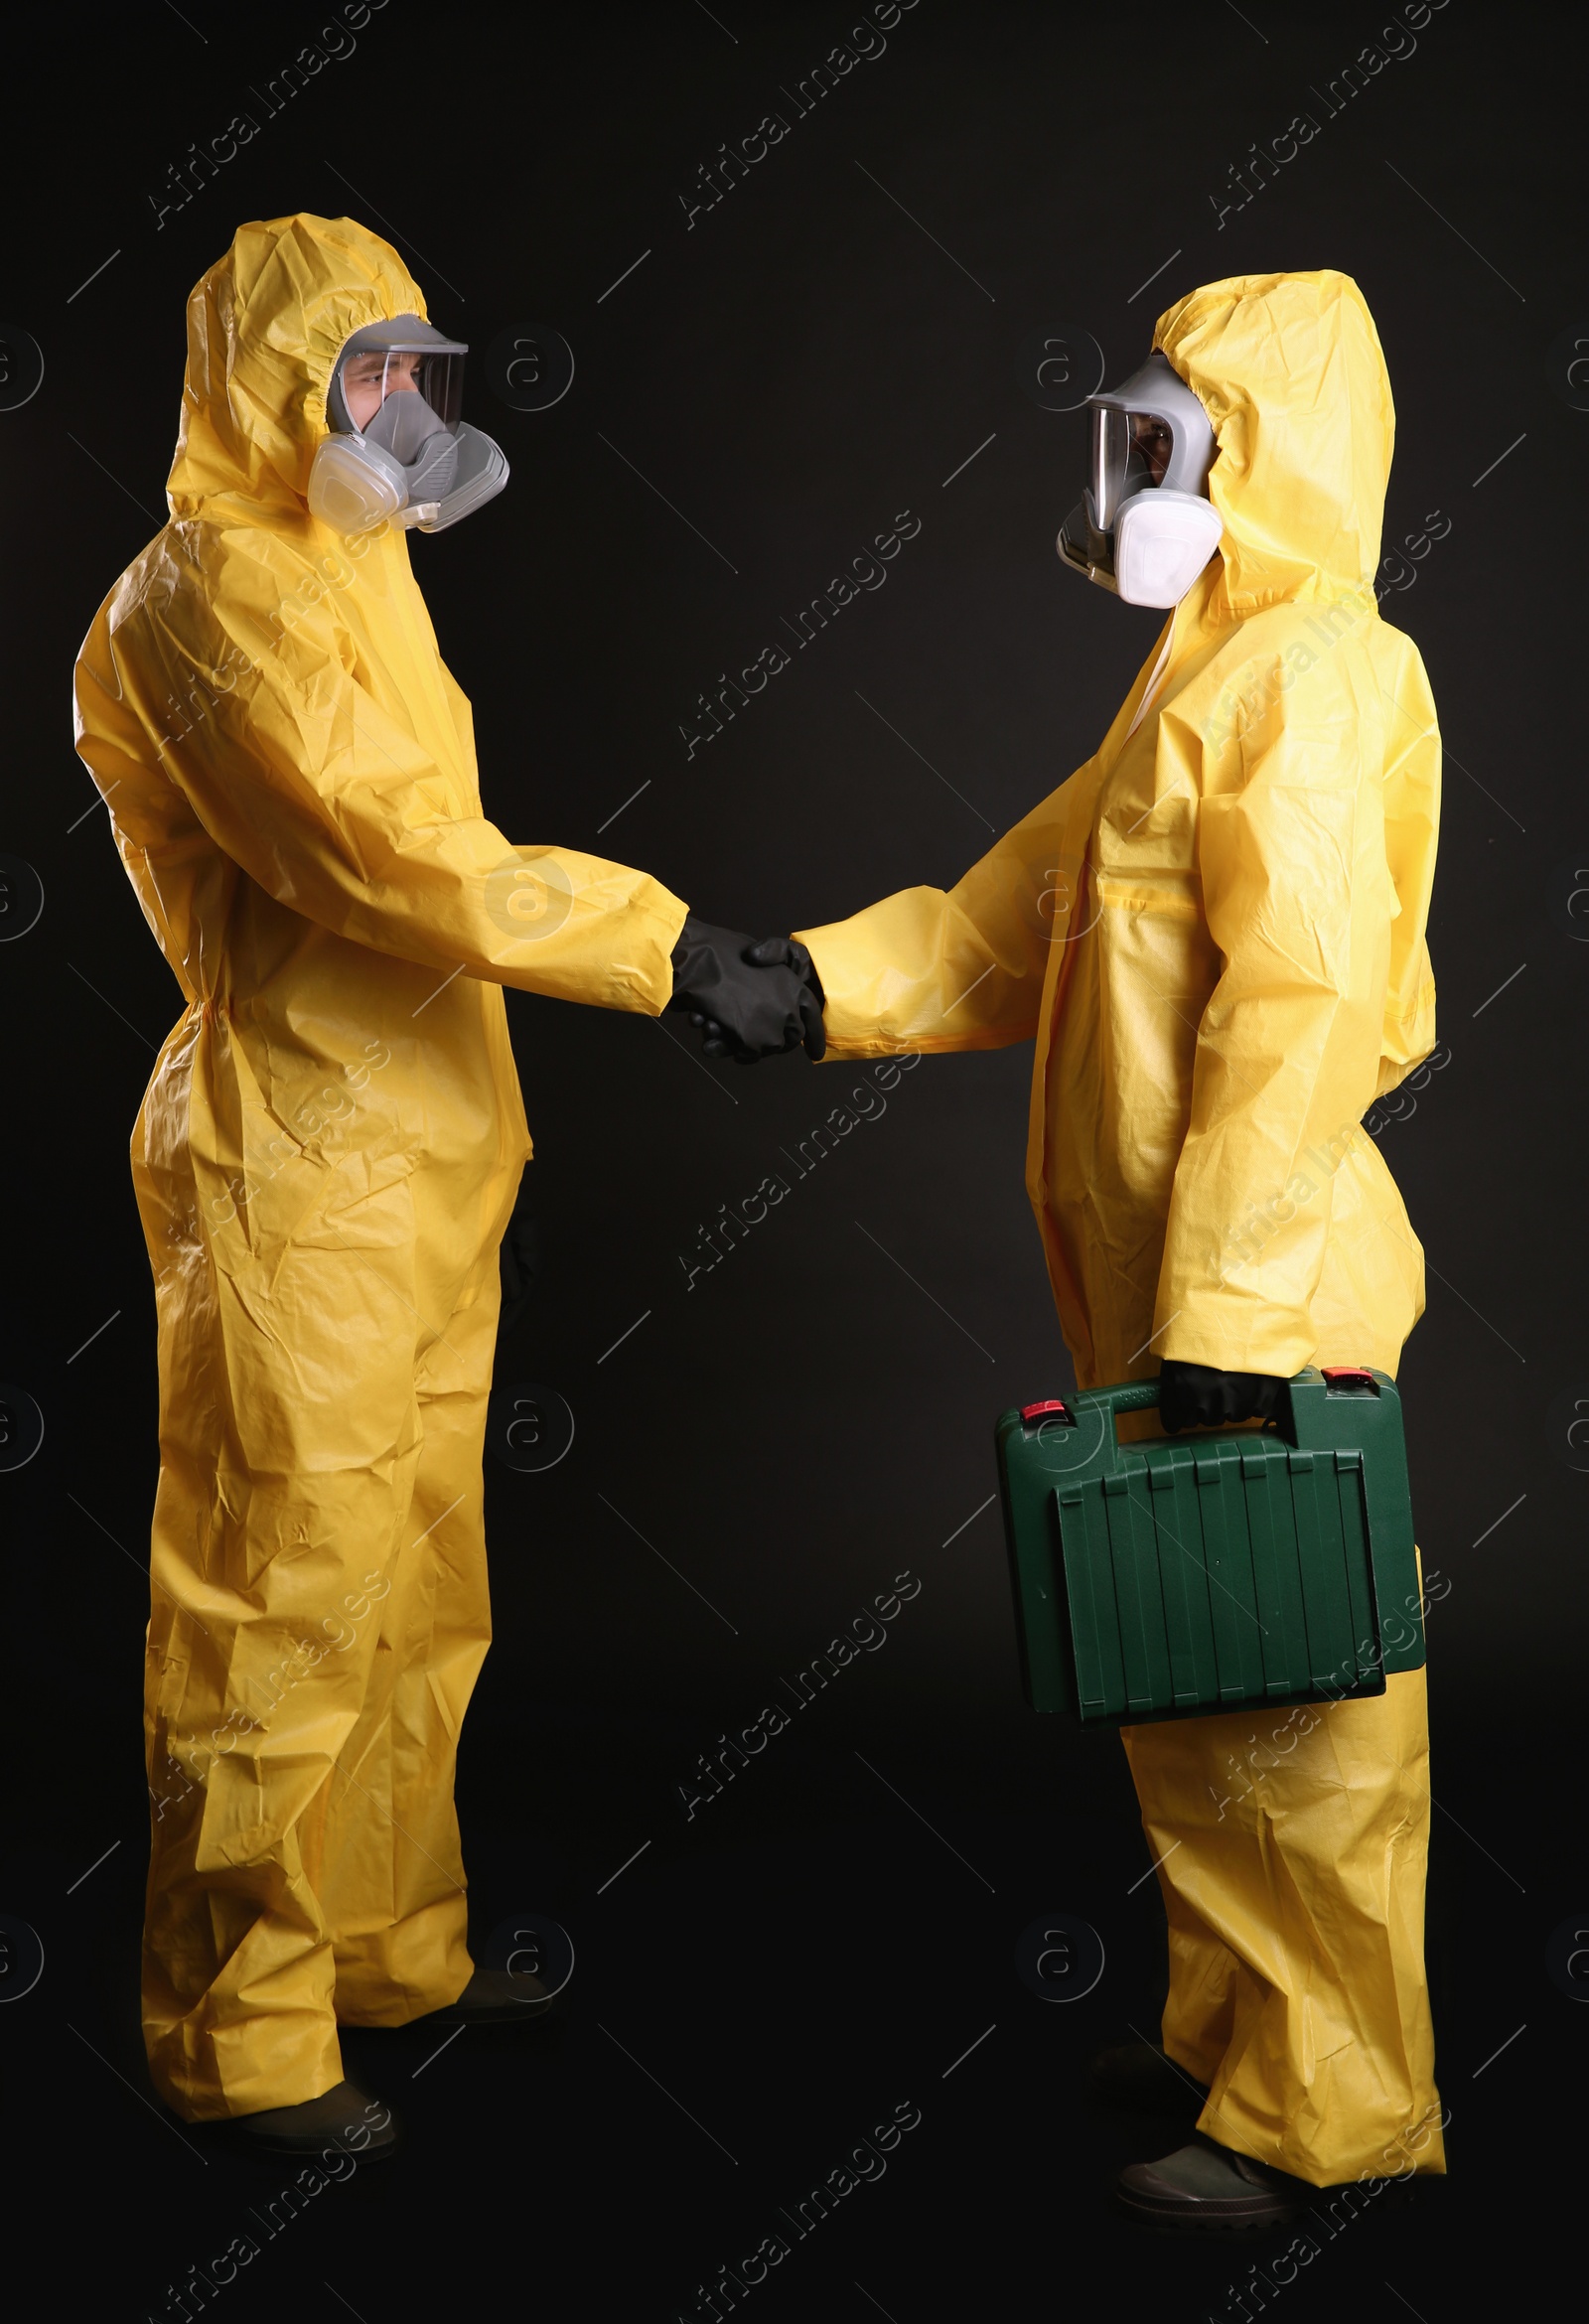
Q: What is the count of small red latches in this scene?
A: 2